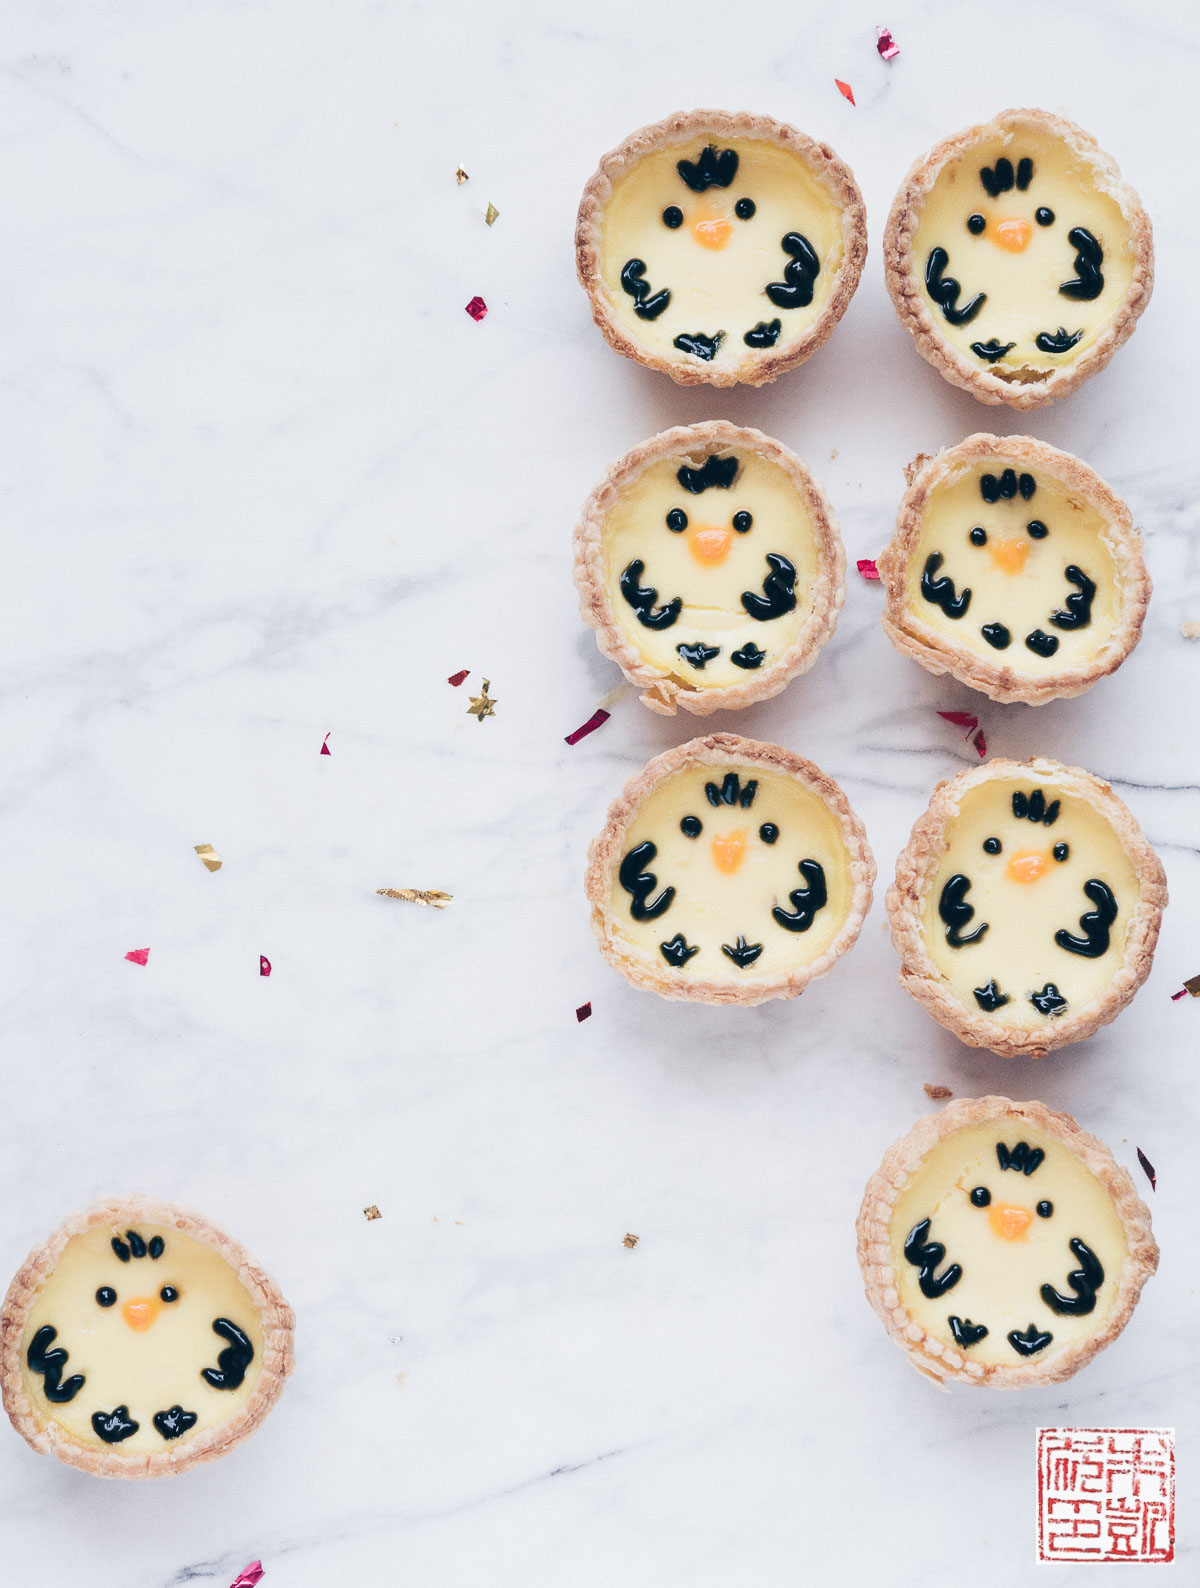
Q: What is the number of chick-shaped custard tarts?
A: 8